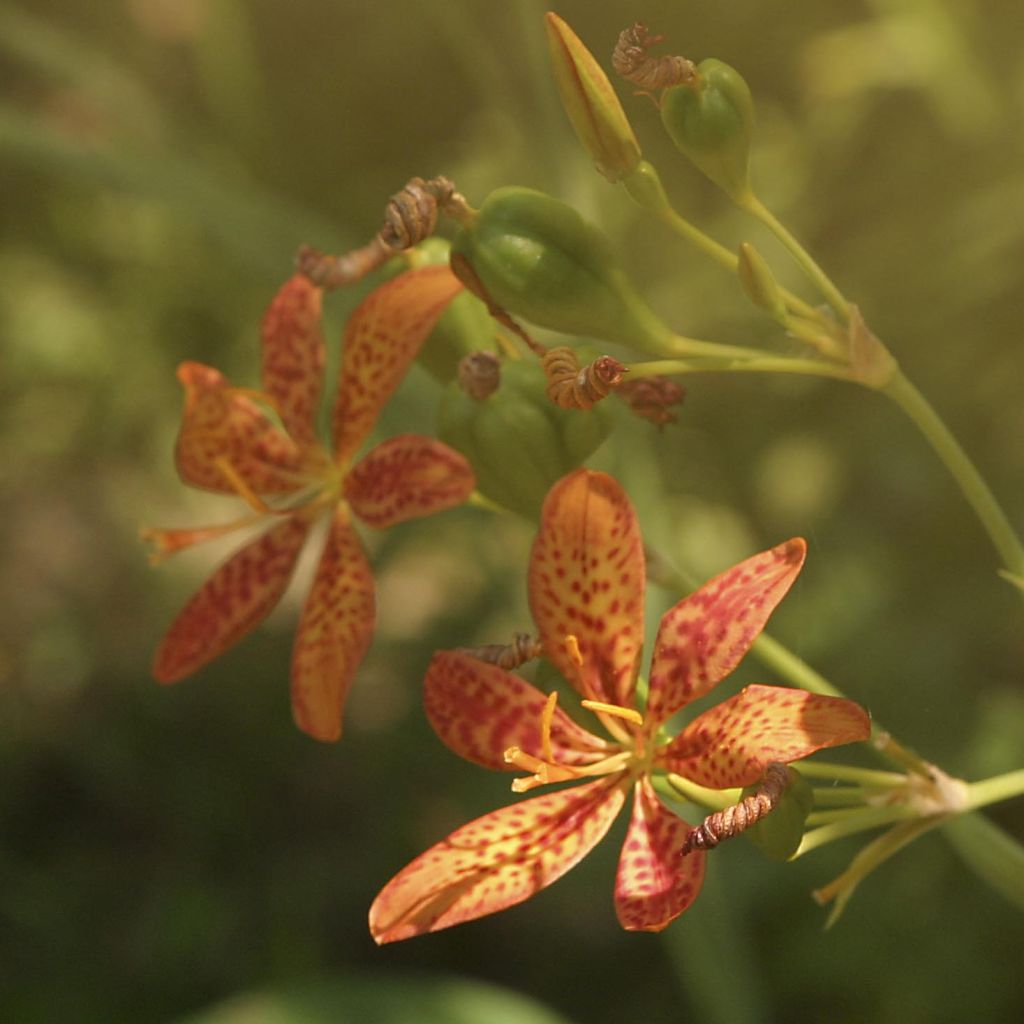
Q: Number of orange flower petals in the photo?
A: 12